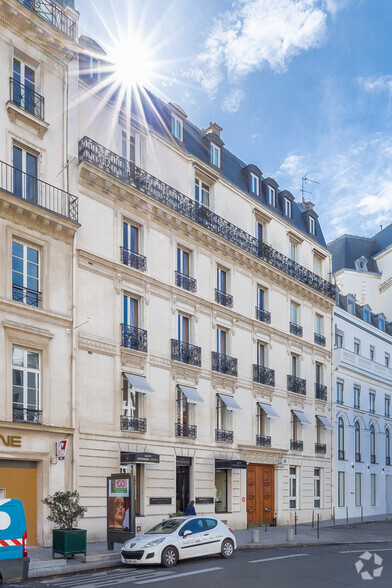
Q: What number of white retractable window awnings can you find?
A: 6